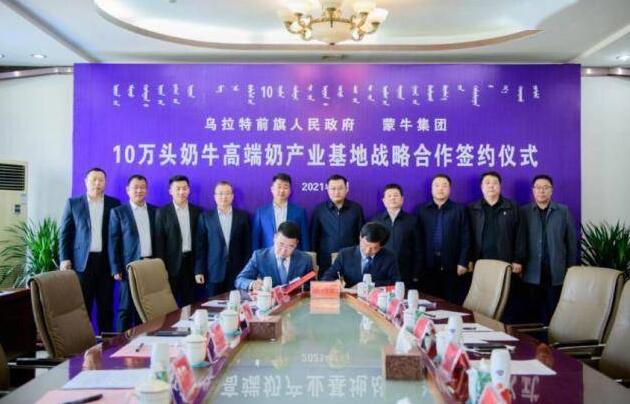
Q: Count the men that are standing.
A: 10